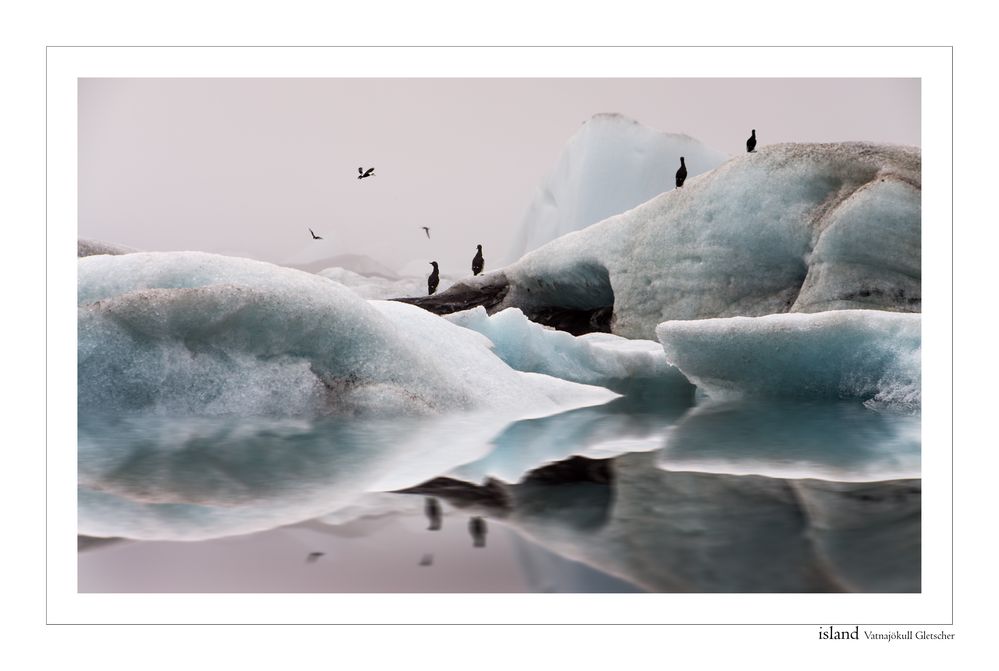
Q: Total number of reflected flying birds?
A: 2